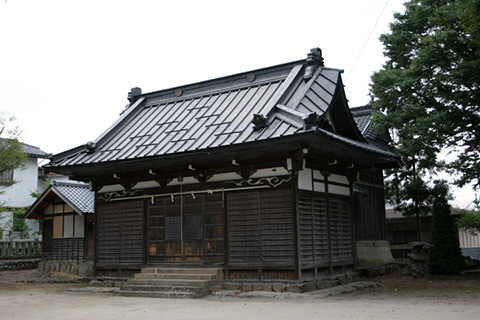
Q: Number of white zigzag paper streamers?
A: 4